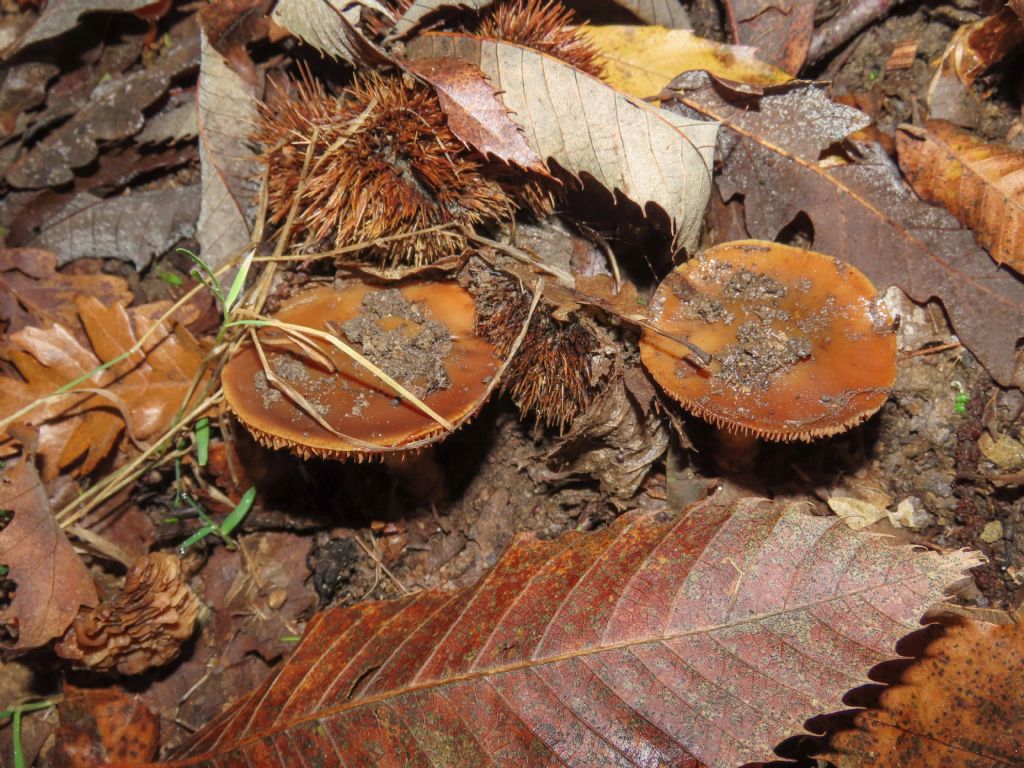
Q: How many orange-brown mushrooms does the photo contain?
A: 2